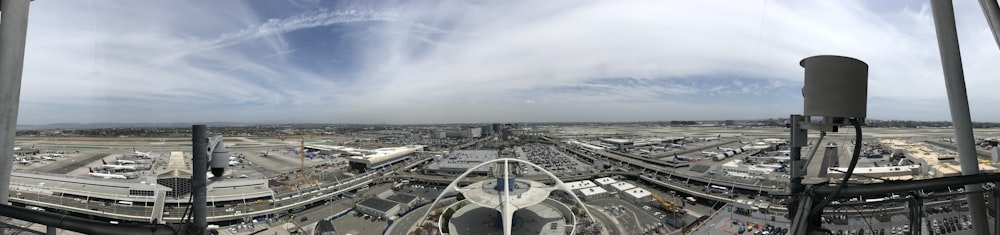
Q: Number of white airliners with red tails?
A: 2